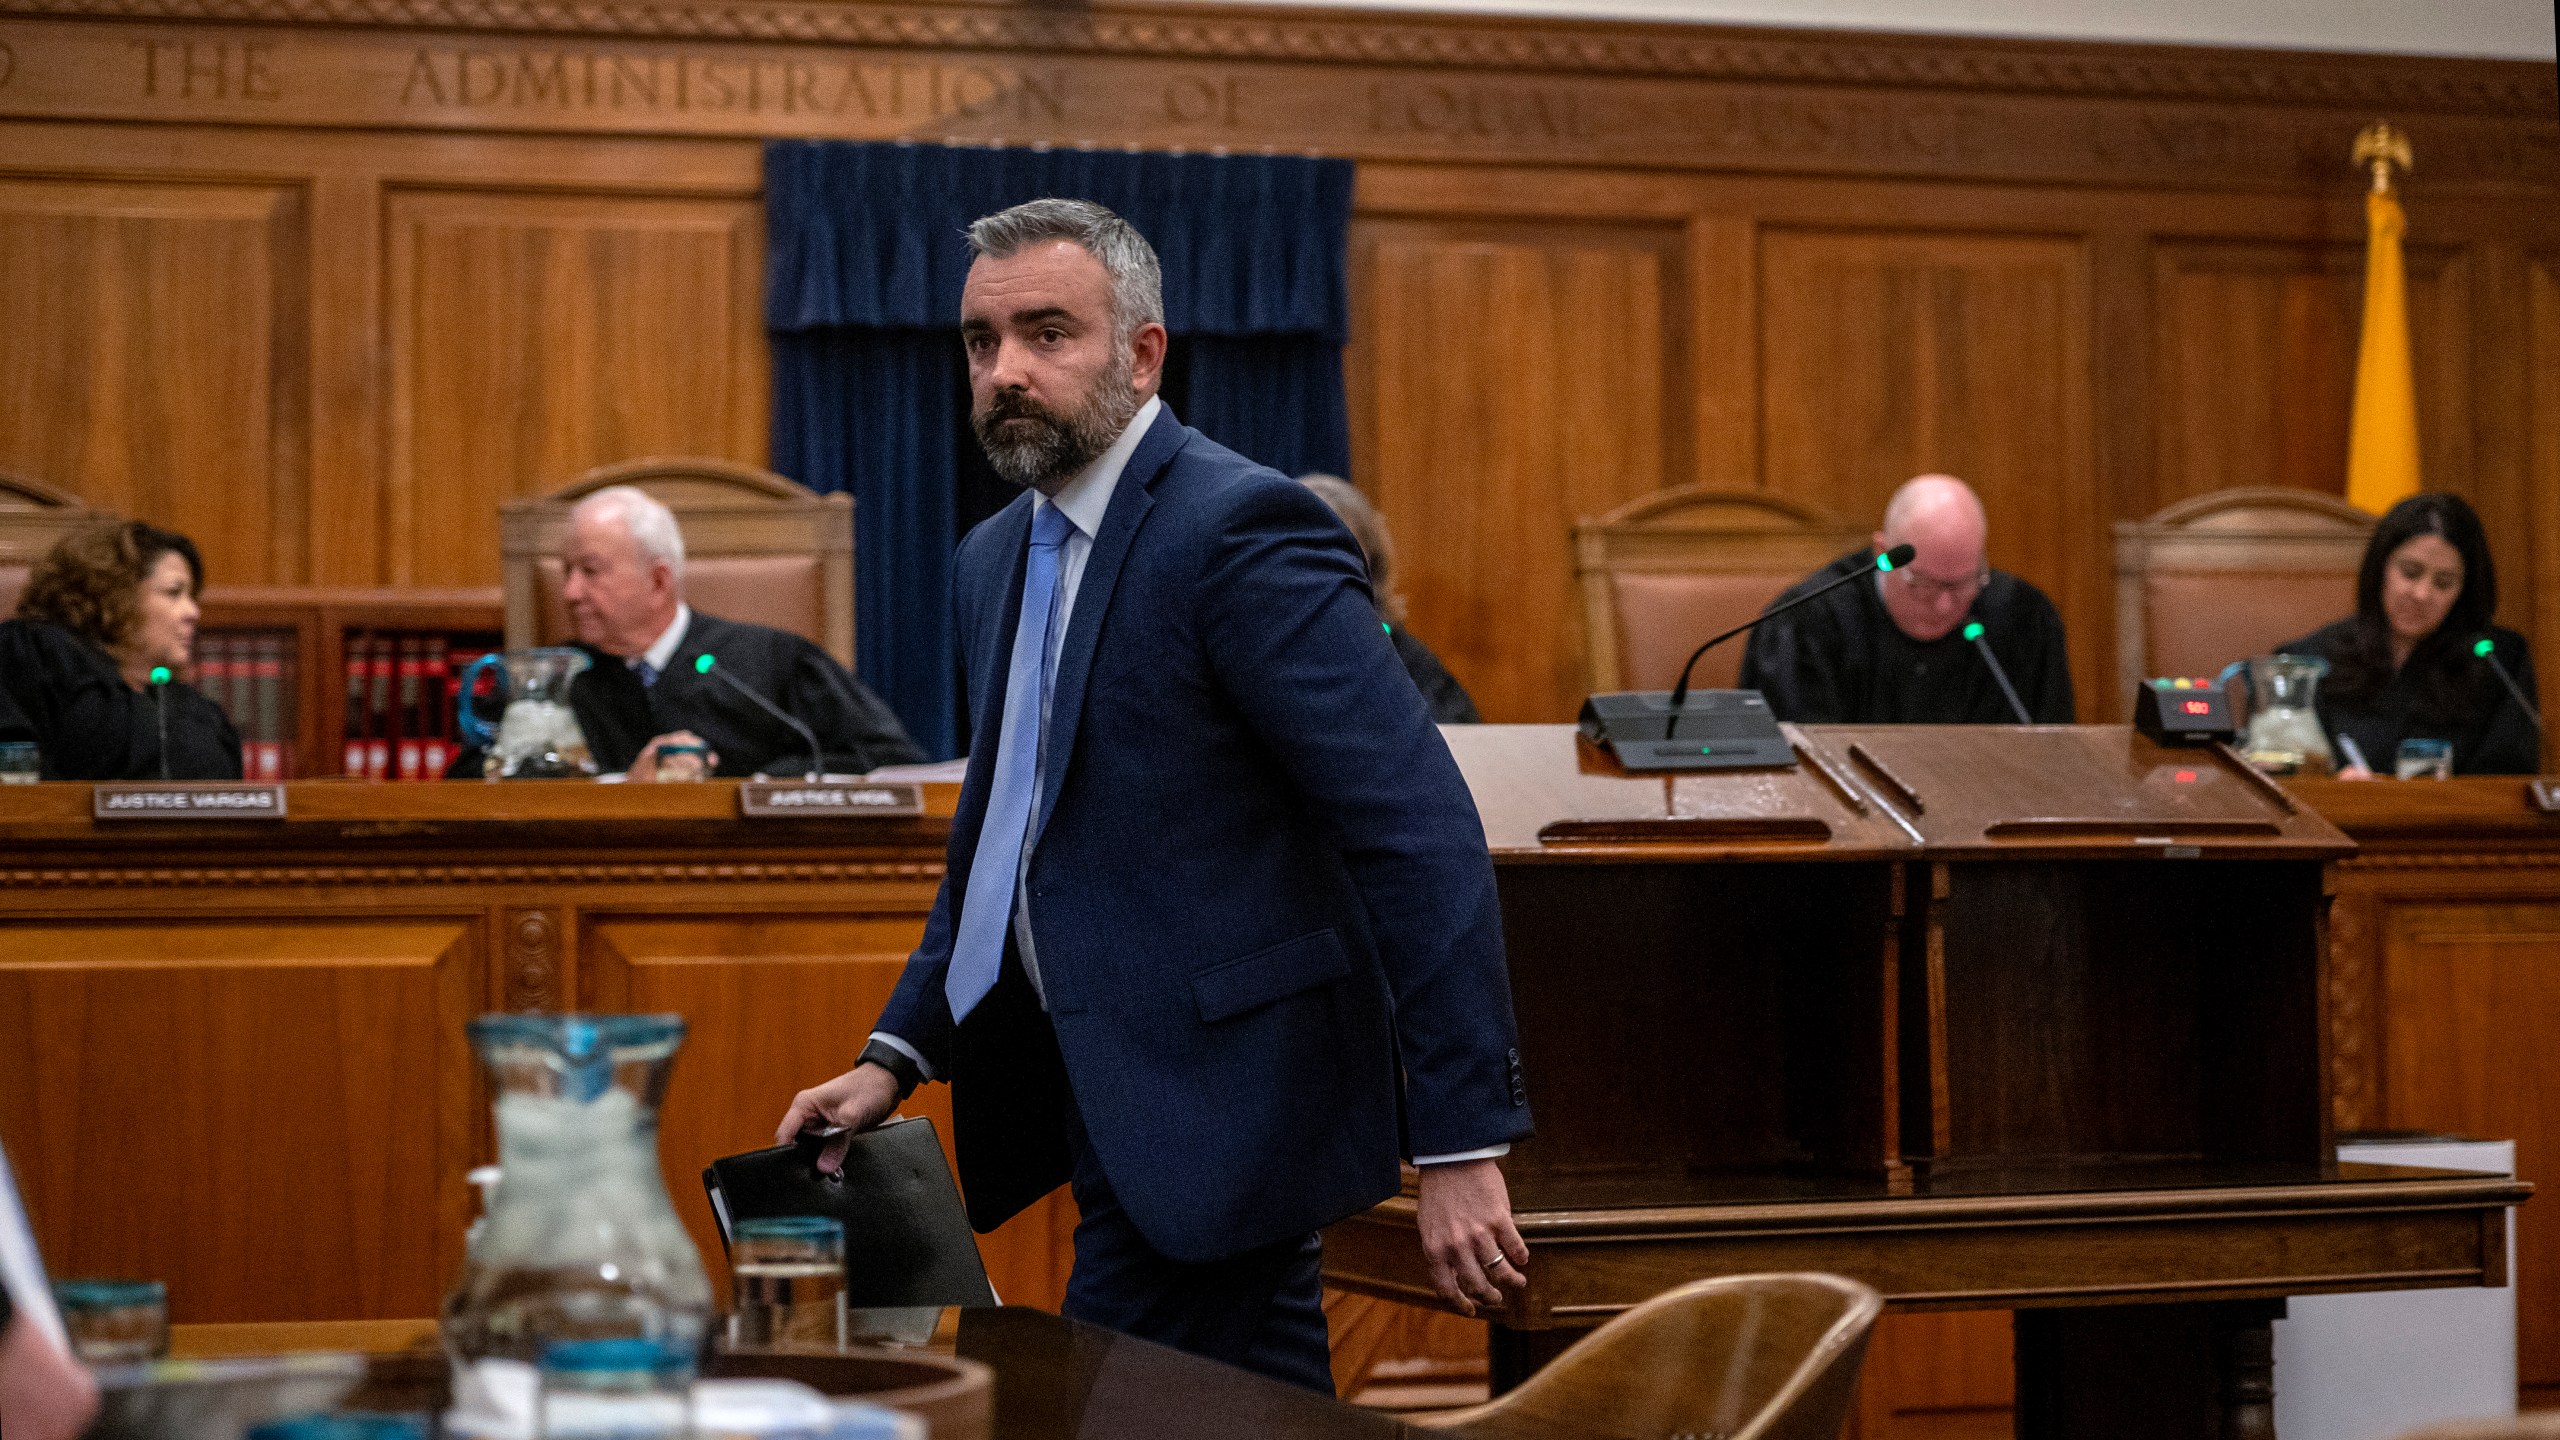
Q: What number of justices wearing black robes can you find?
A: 5